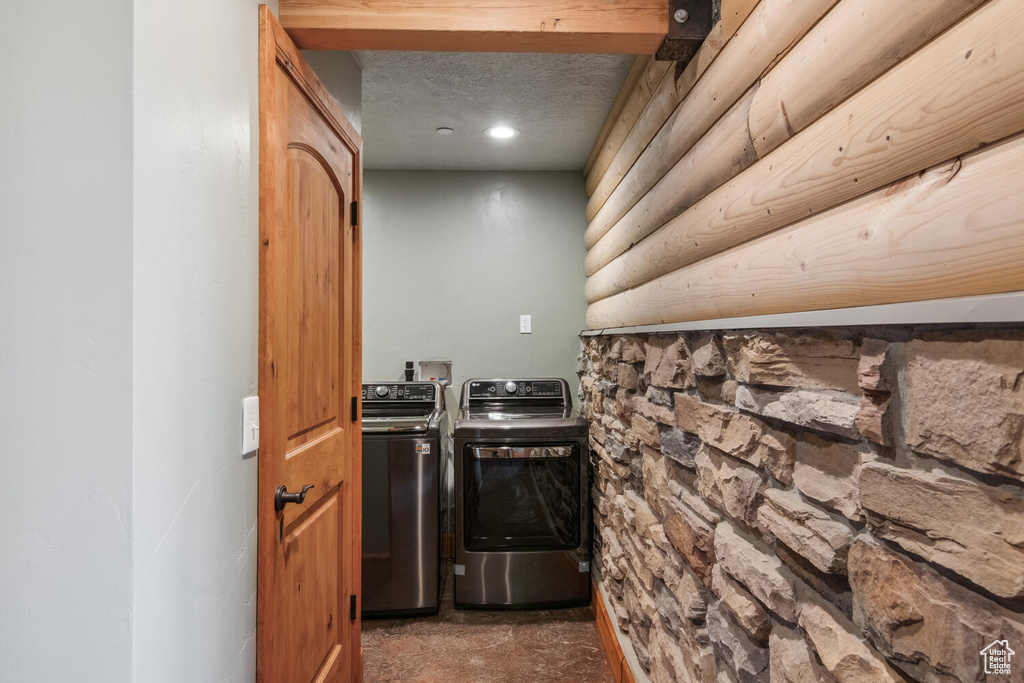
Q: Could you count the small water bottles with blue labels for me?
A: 0